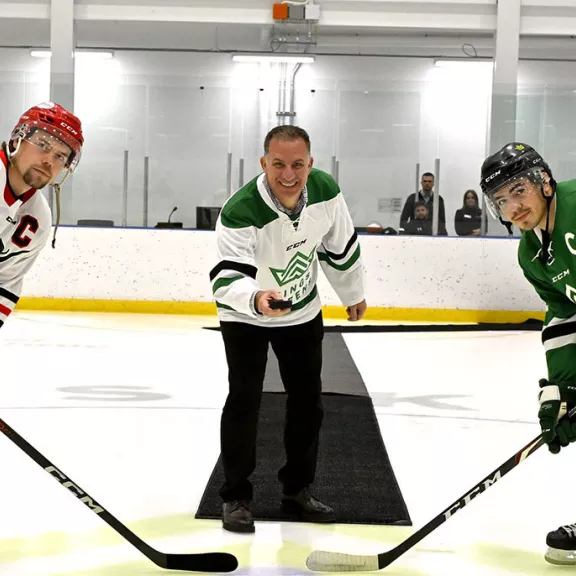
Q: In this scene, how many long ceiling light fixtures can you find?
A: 3